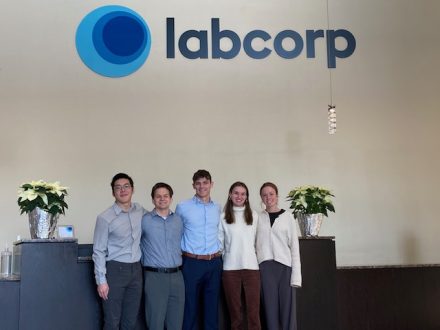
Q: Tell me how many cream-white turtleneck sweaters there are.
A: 1